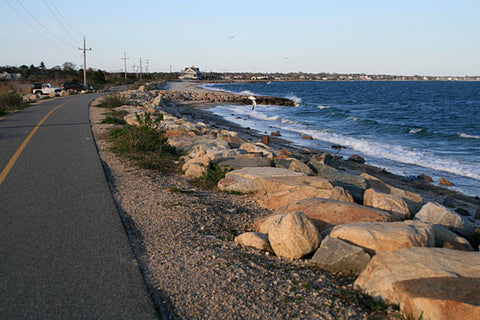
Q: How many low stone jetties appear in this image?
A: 1